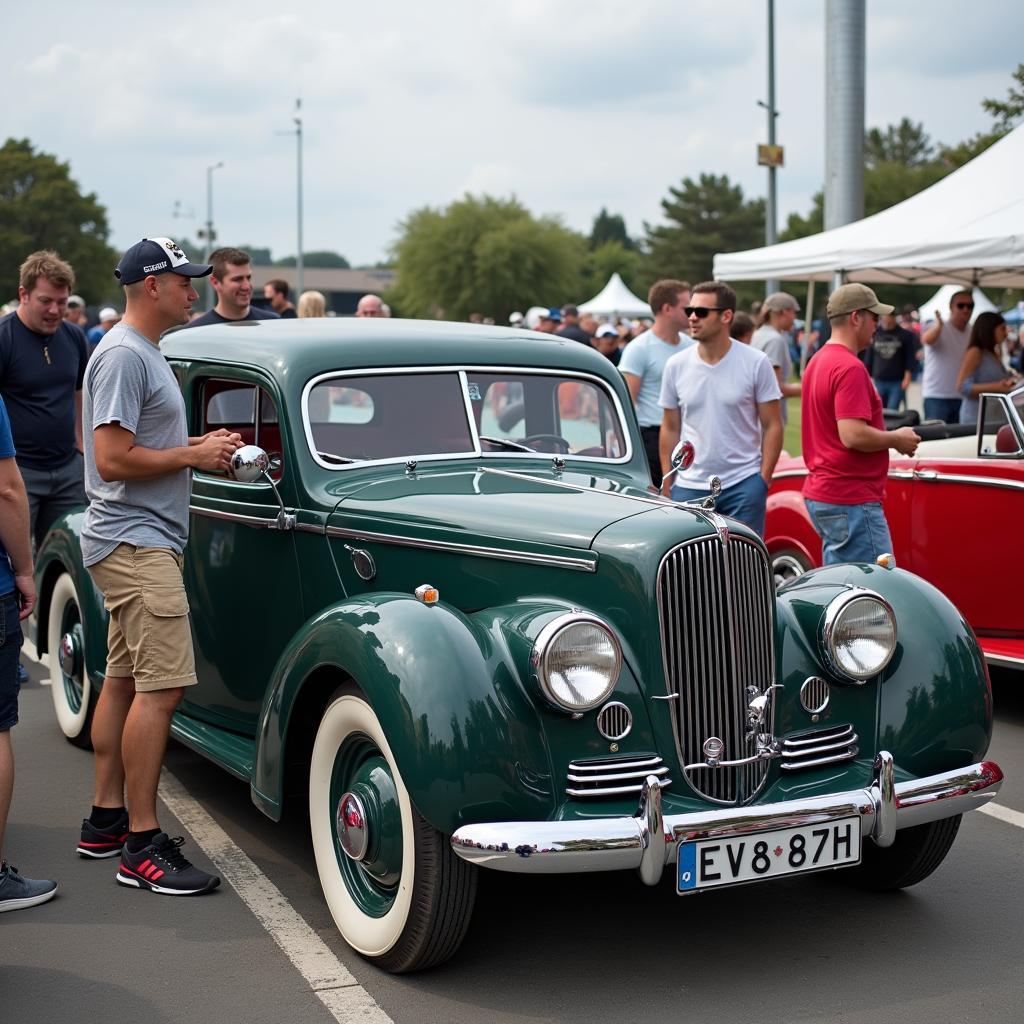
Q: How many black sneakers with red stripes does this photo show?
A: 2